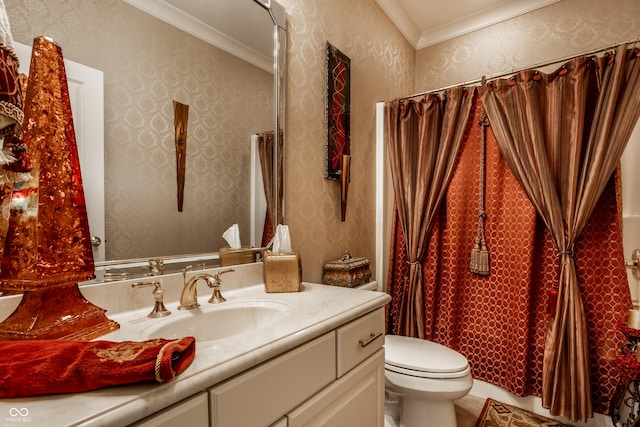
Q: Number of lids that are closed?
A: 2